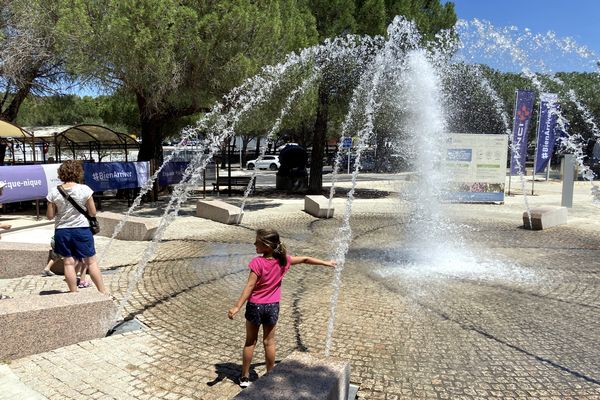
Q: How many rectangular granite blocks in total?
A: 7